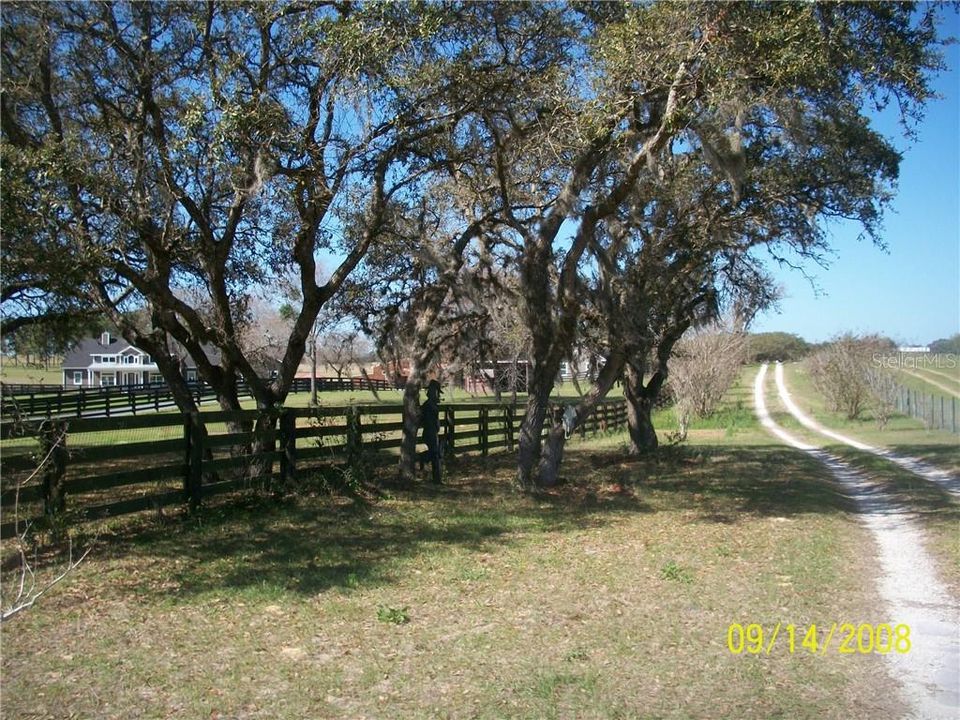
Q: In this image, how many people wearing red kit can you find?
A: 0